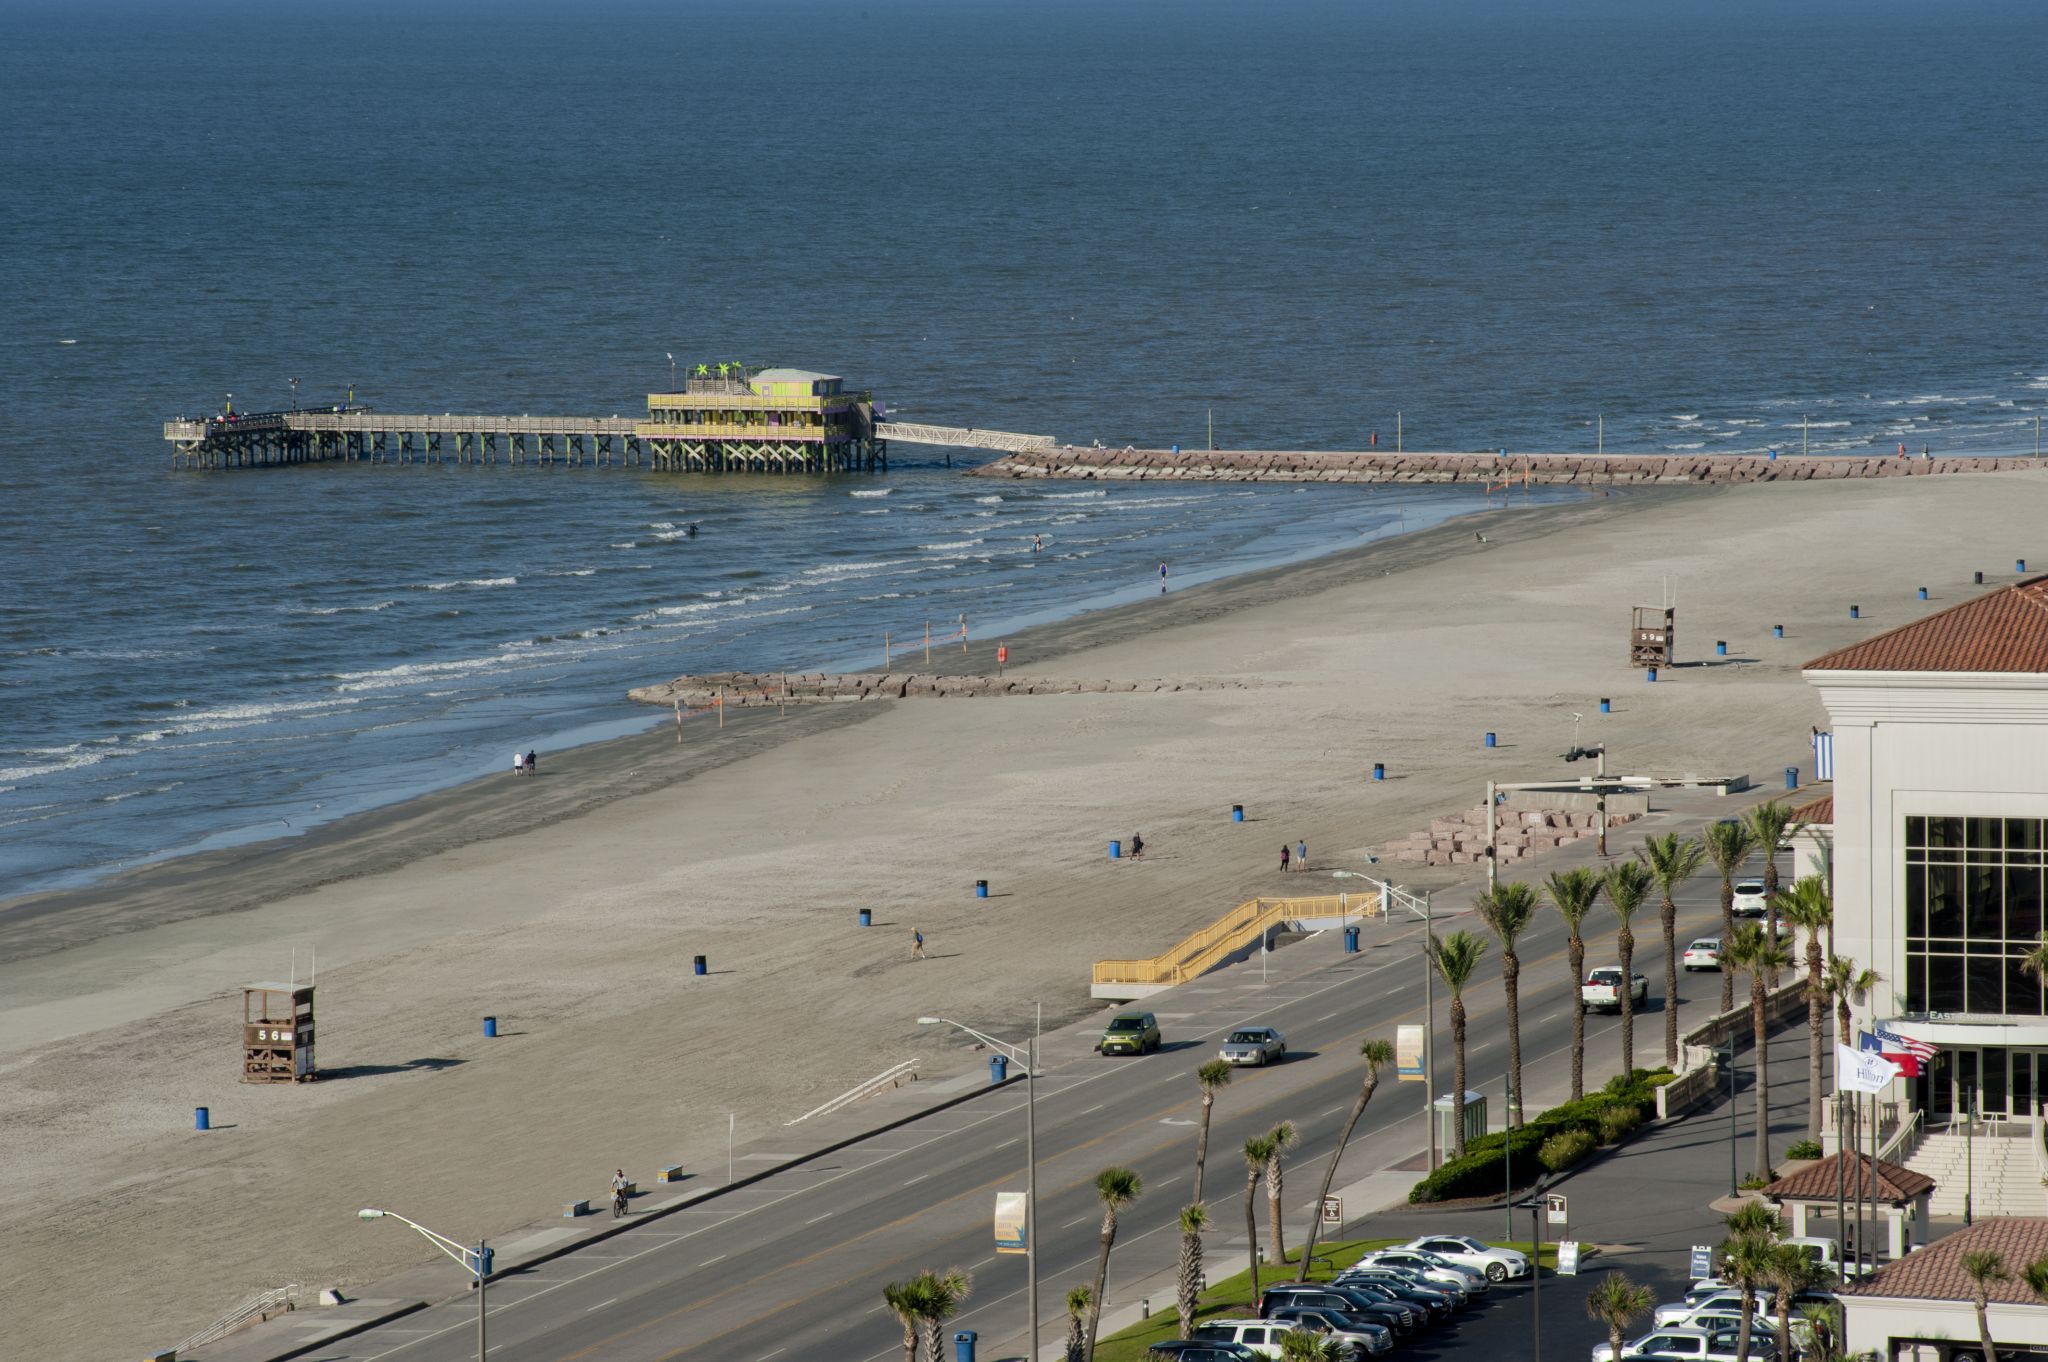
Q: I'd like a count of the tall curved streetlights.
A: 3